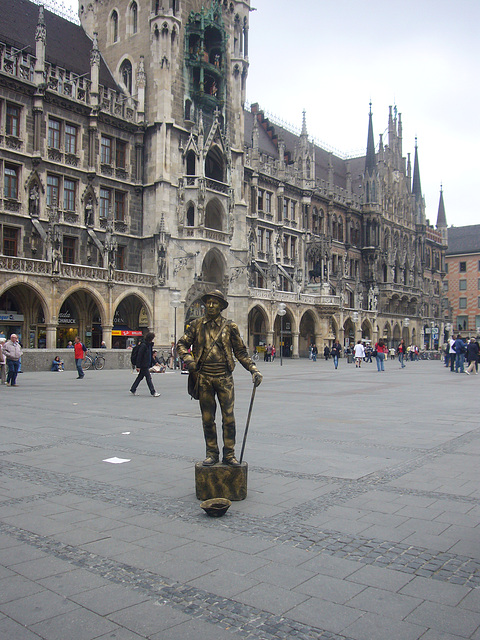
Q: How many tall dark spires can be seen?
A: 3